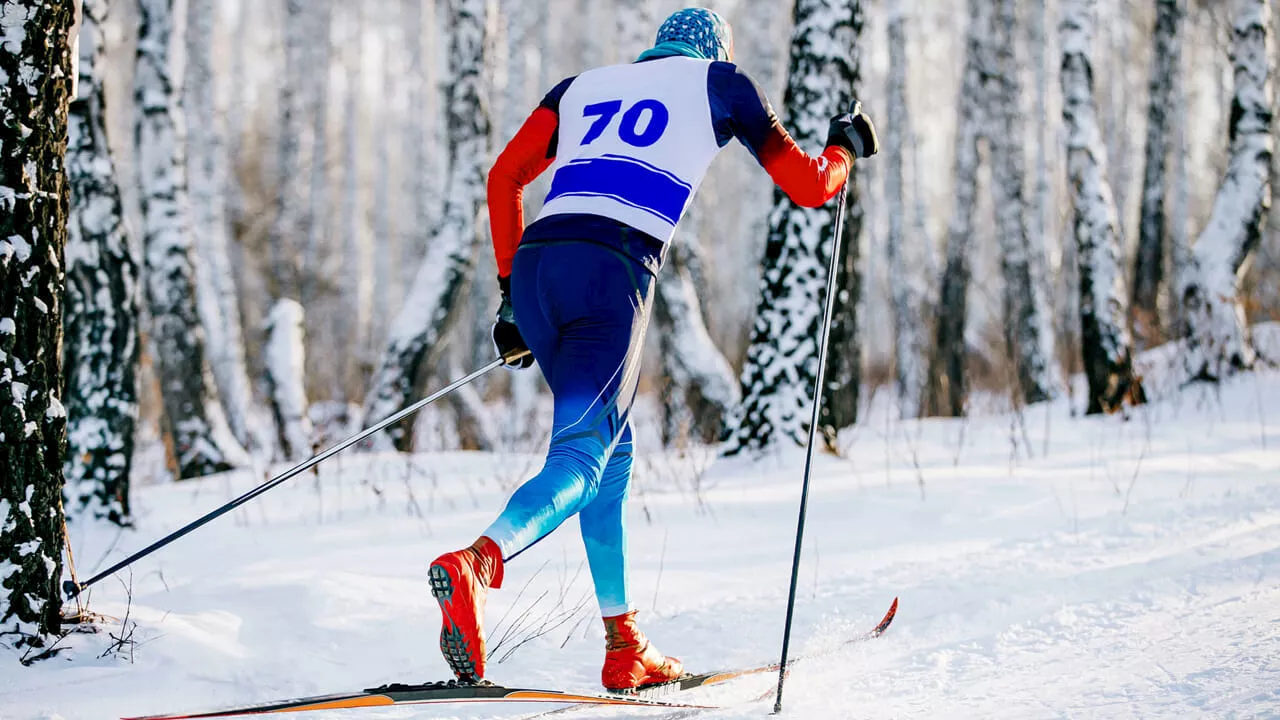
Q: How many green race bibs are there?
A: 0